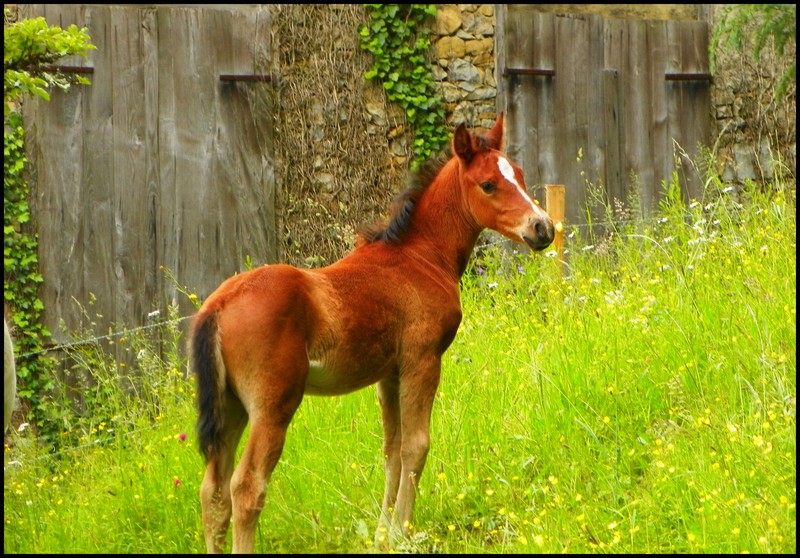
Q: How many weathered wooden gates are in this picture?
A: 2